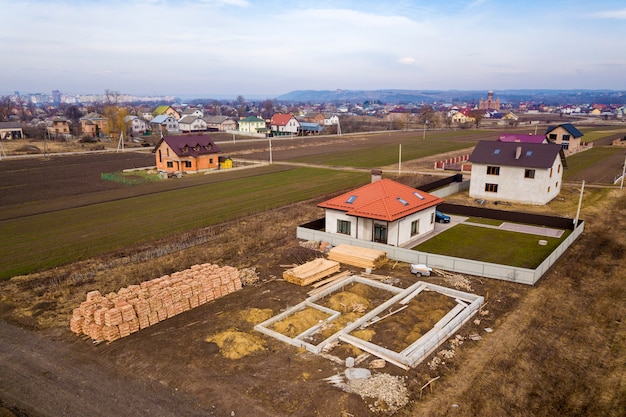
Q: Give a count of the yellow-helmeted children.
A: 0